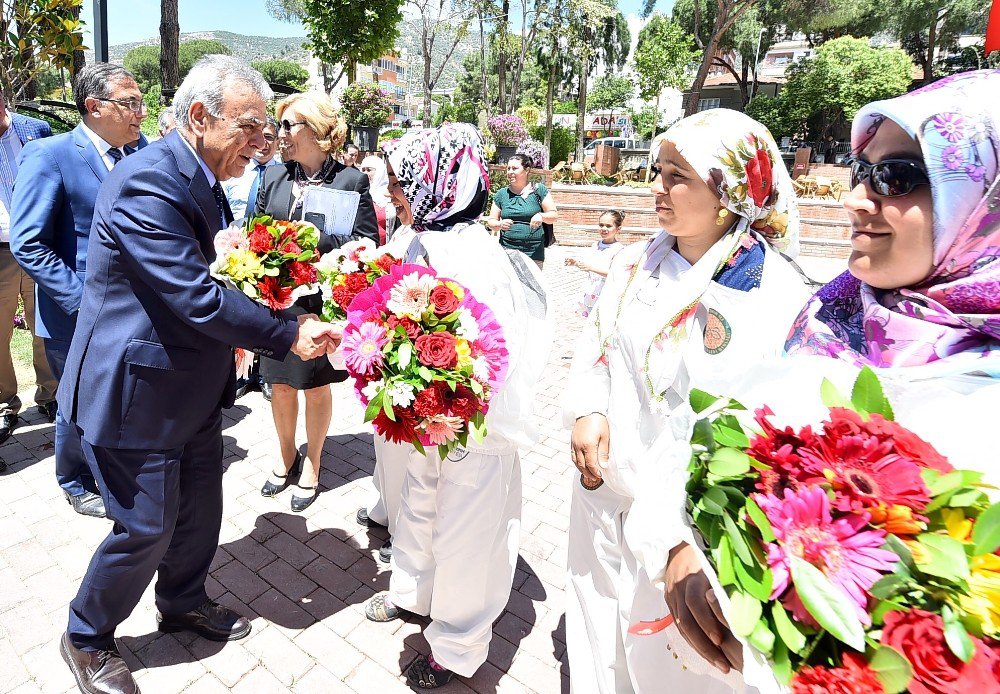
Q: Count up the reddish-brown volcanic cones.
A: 0